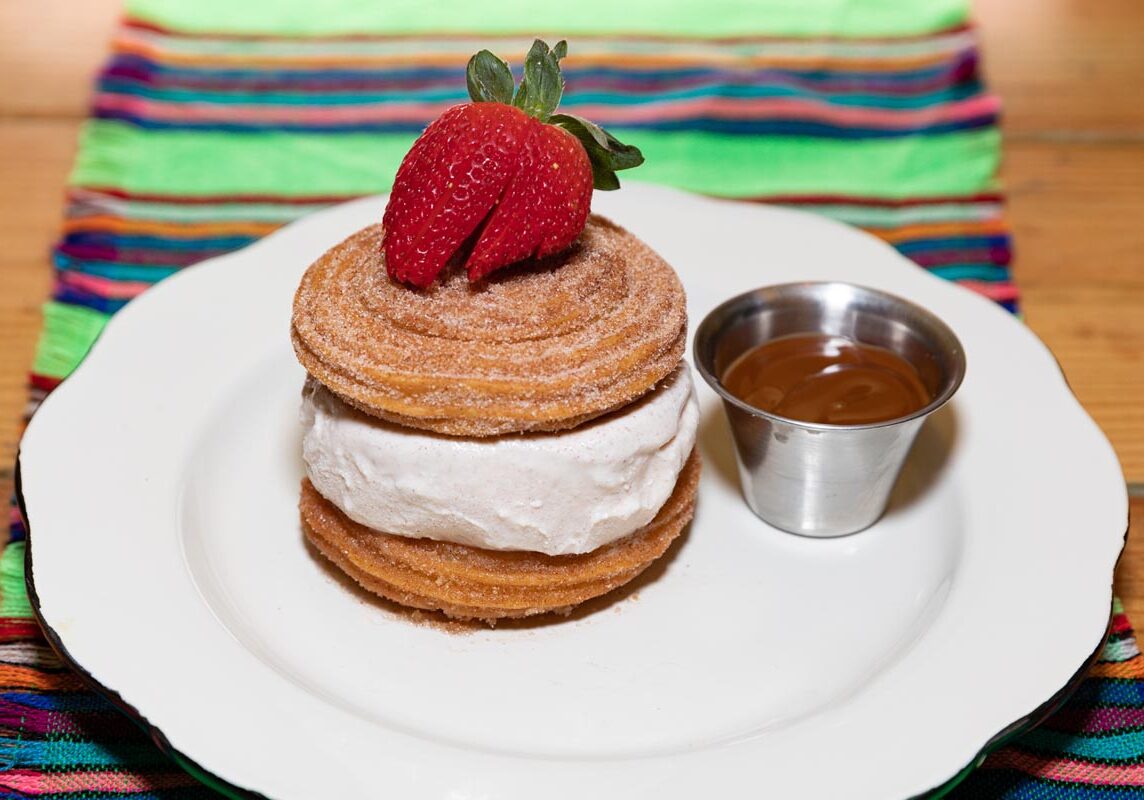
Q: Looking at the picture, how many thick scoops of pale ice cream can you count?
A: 1